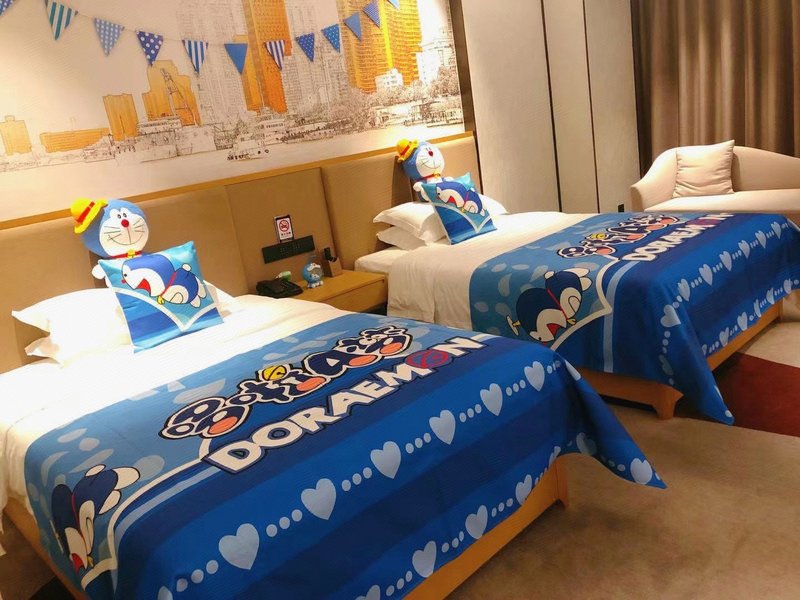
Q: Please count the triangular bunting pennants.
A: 12